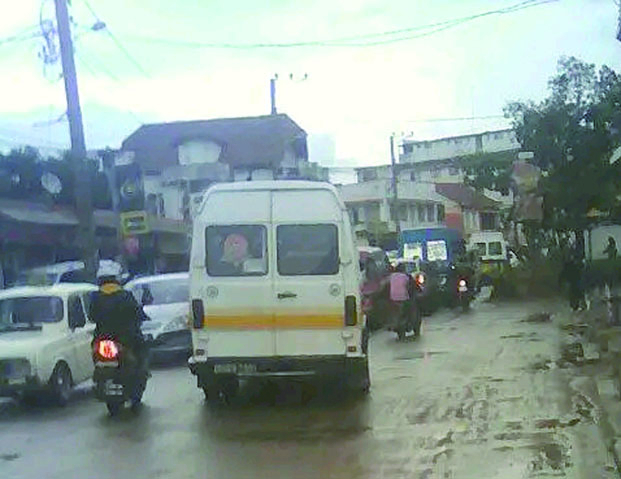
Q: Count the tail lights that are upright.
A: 2